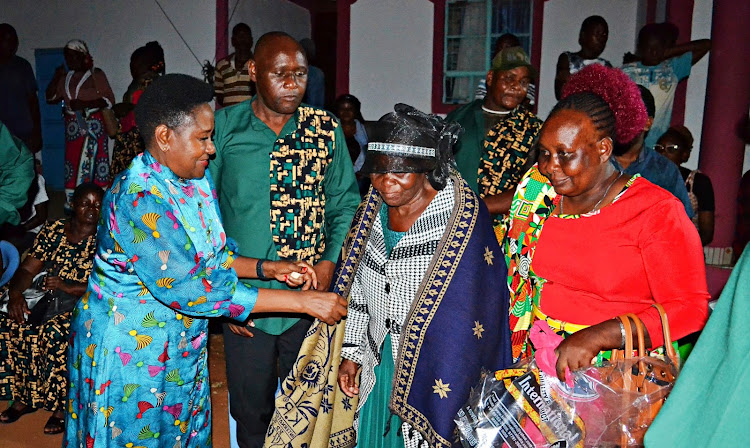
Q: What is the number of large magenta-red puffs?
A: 1